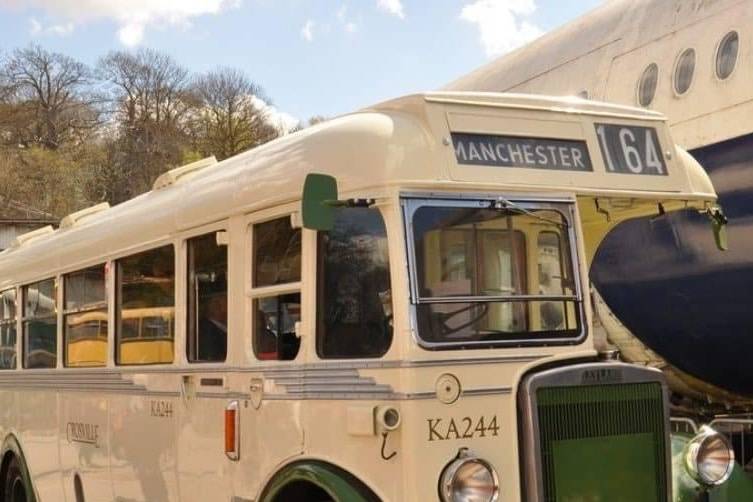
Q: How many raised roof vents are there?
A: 3